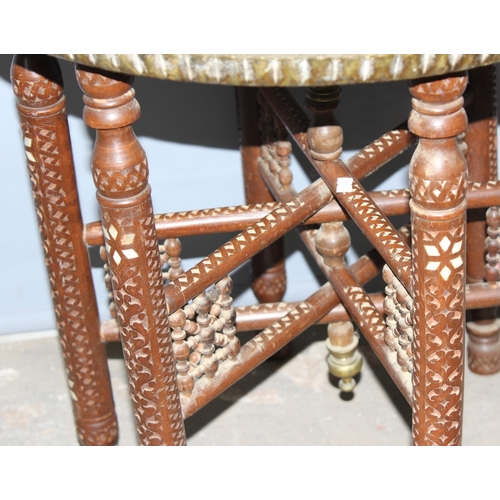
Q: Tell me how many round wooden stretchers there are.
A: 6